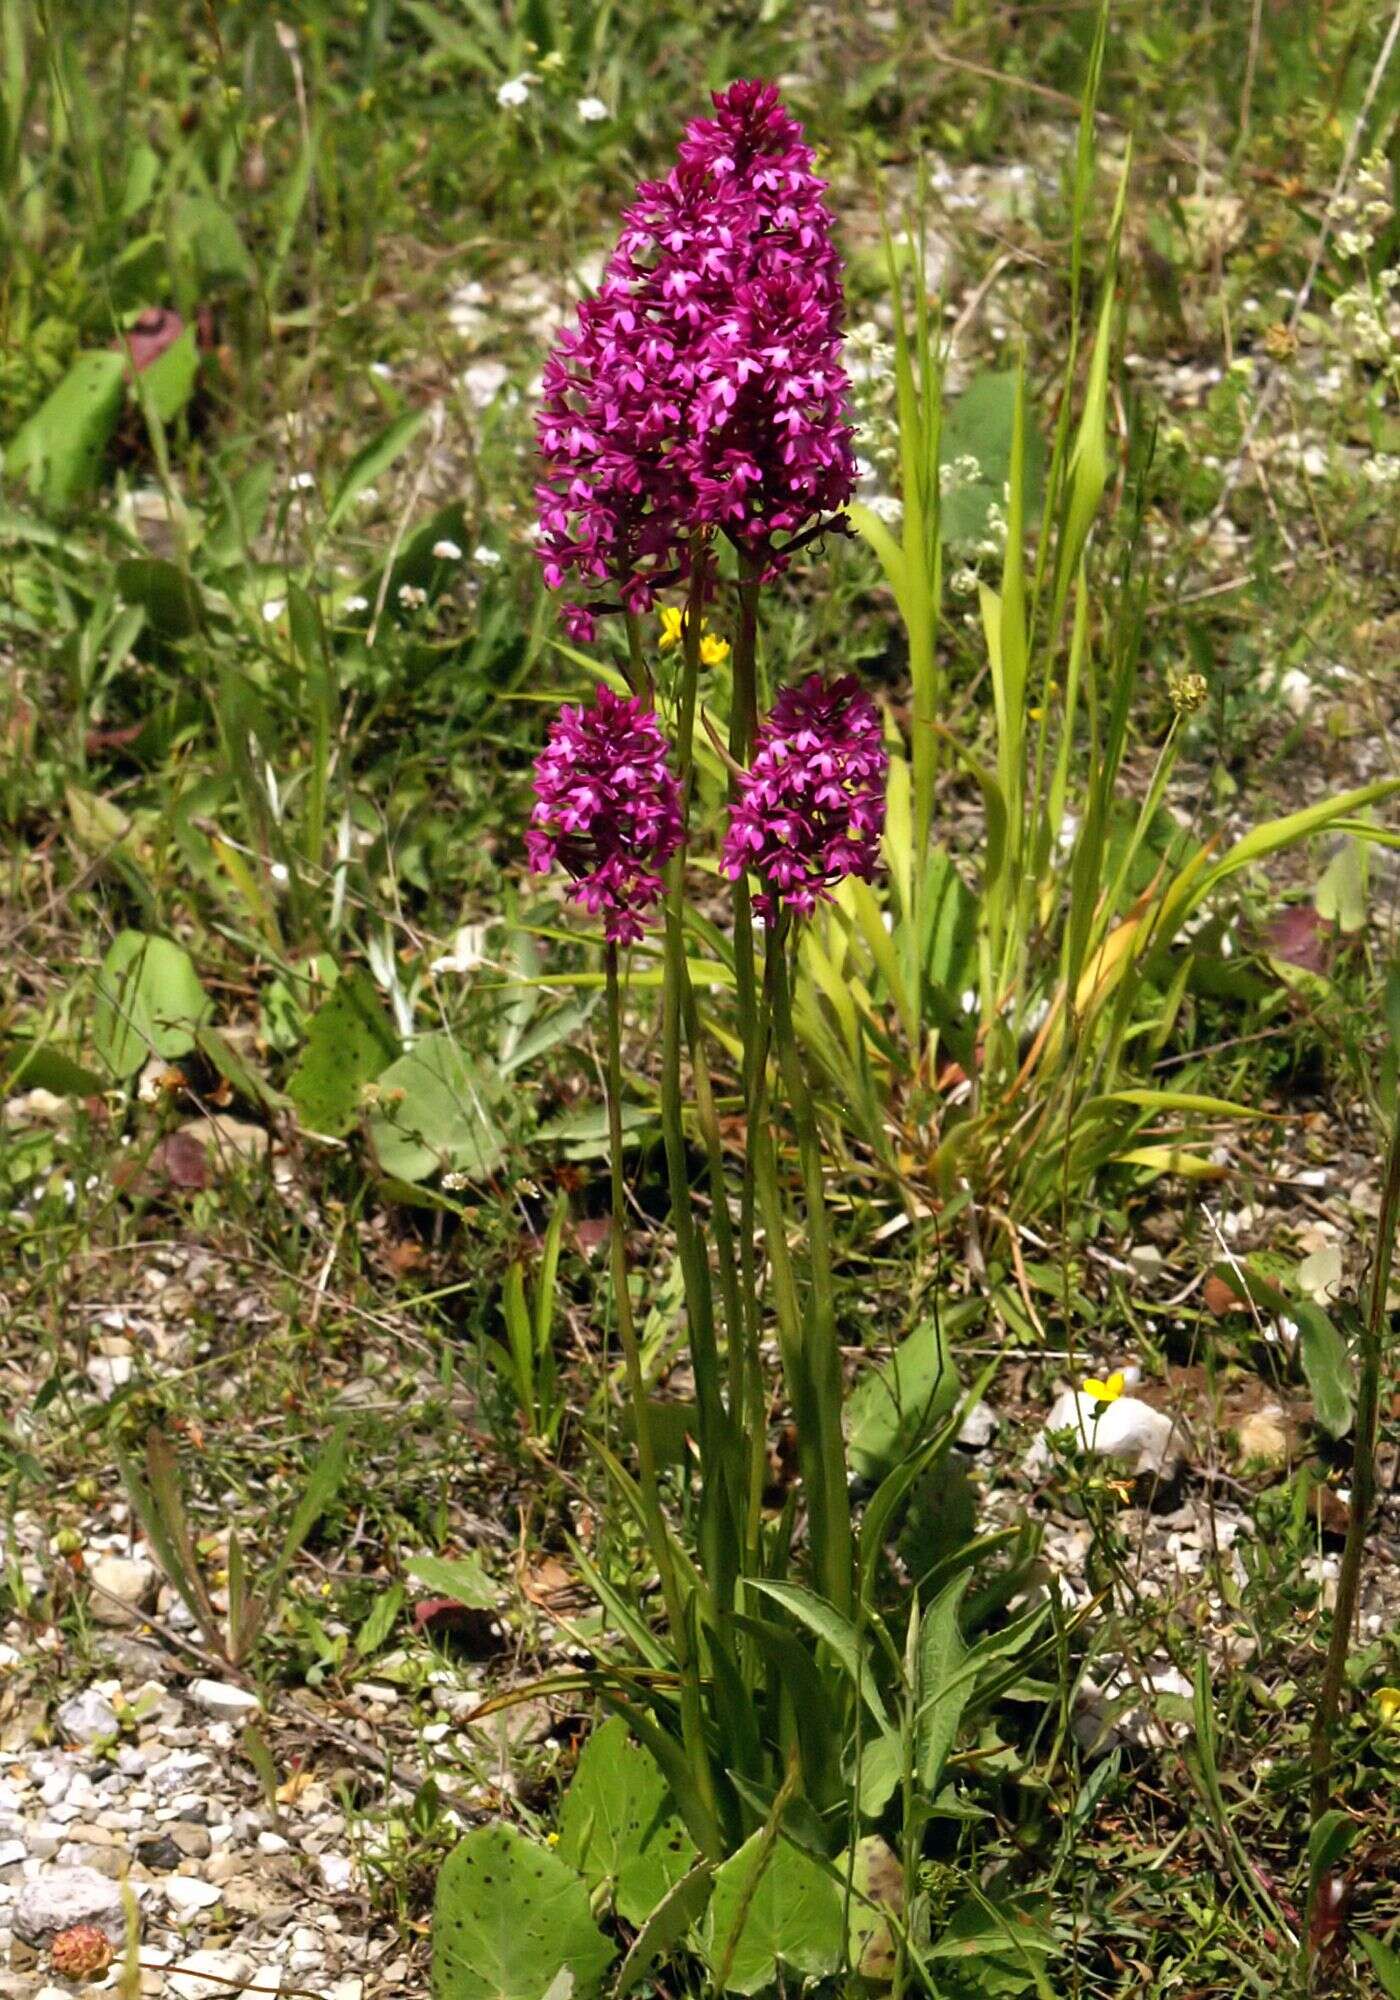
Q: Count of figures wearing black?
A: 0